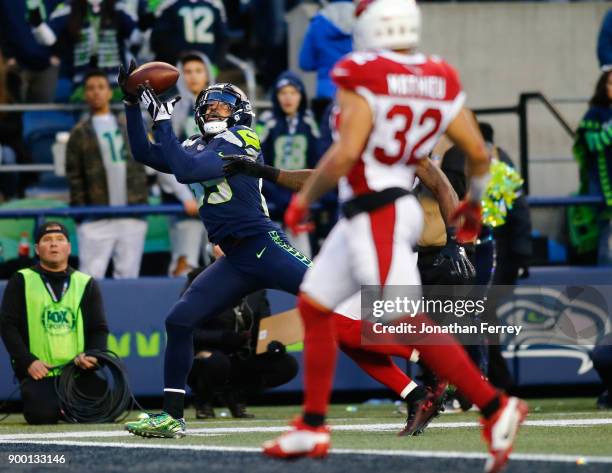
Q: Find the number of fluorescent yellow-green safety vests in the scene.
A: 1